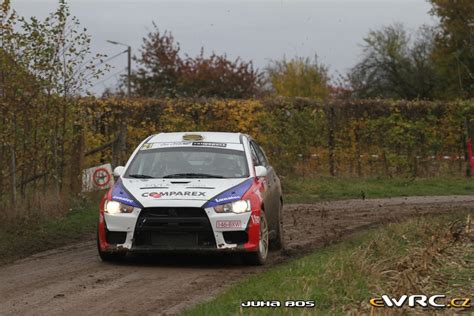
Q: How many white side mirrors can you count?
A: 2